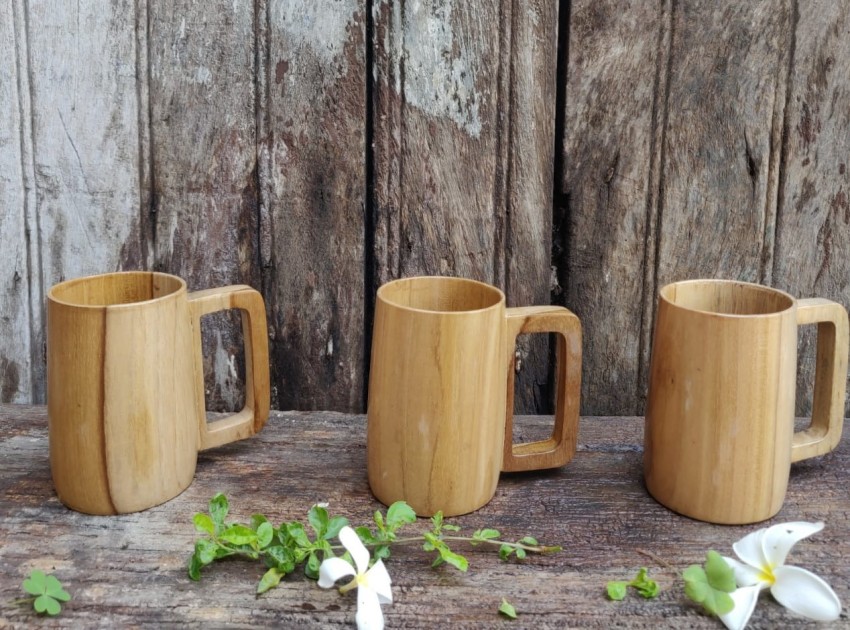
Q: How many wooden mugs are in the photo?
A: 3